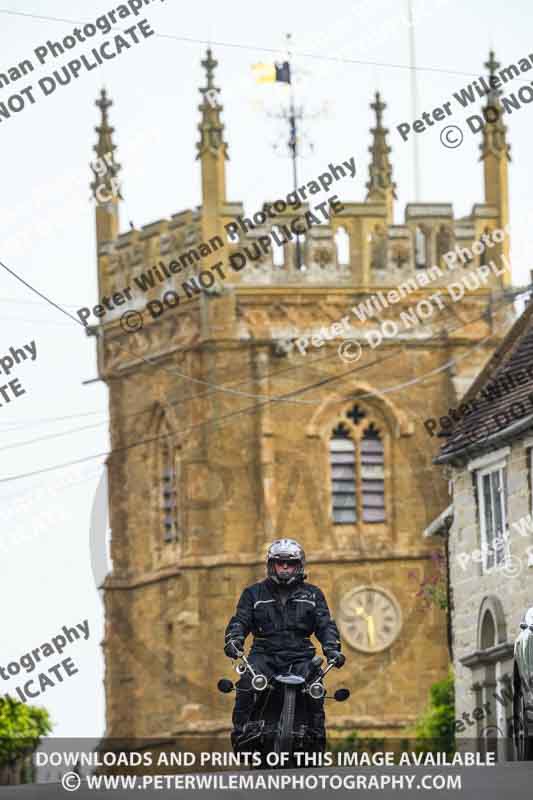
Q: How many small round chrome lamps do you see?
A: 2